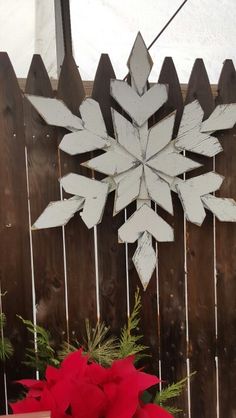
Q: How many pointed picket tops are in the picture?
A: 7